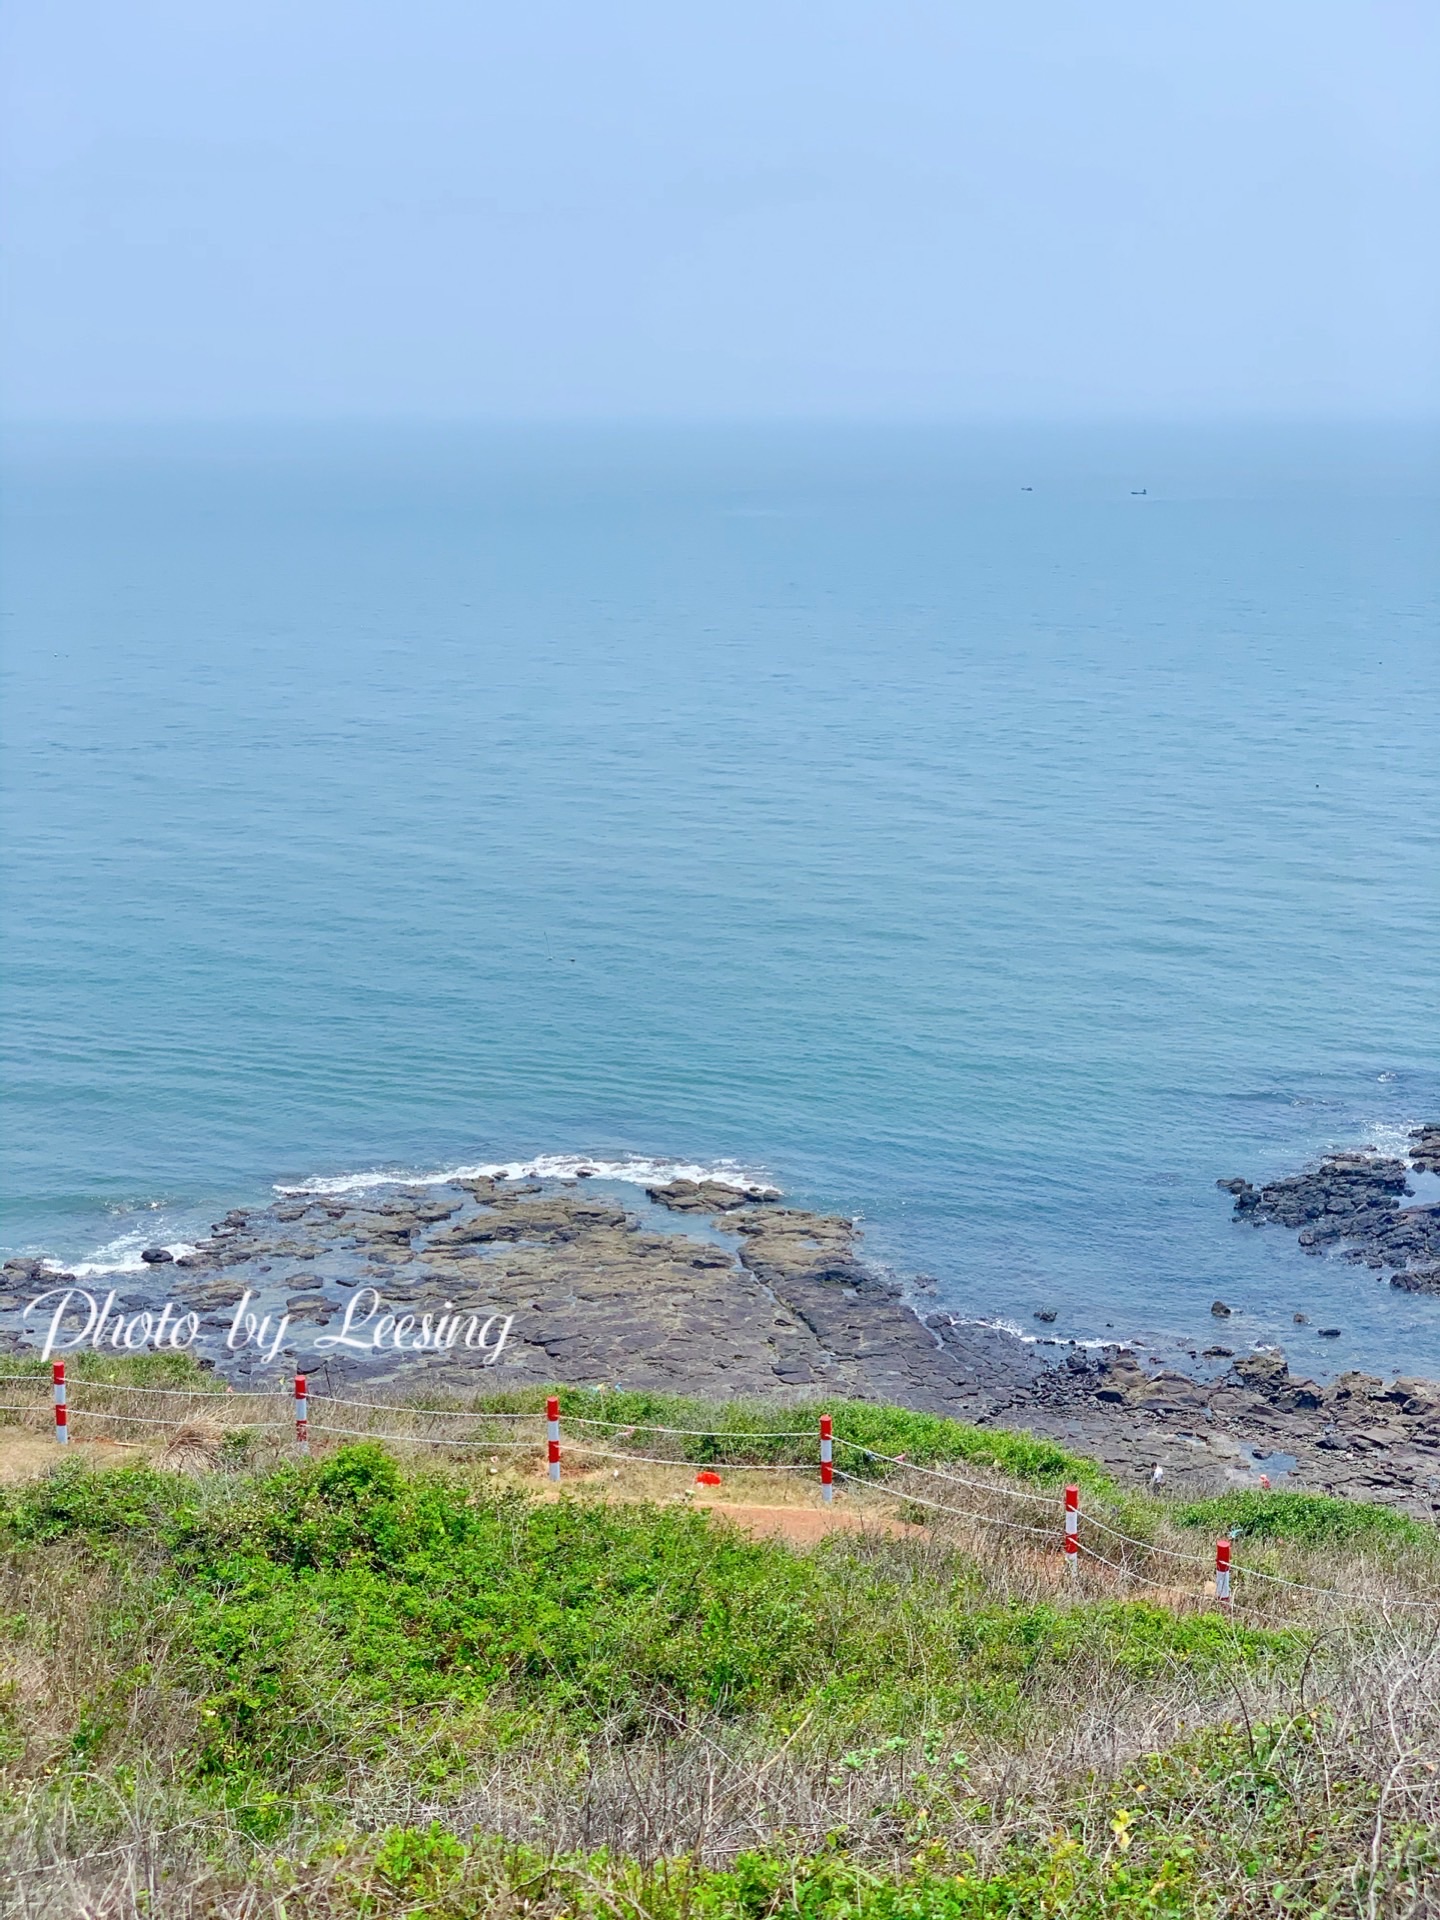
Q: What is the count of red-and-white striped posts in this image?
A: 6